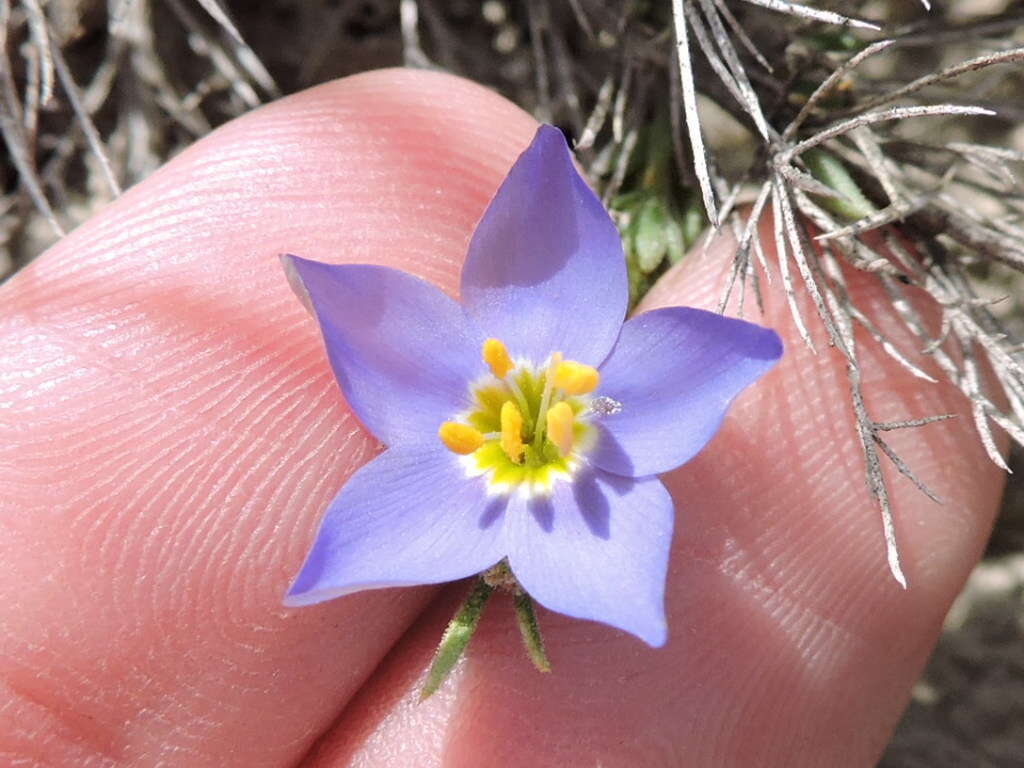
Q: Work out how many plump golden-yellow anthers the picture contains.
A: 5